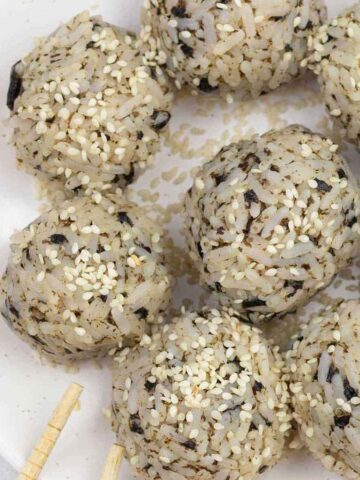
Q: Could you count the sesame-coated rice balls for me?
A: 7